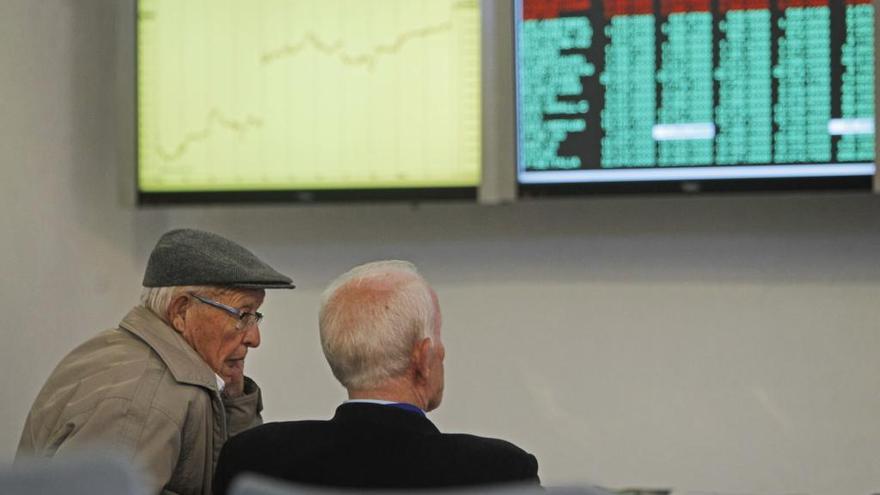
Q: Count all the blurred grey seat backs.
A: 2